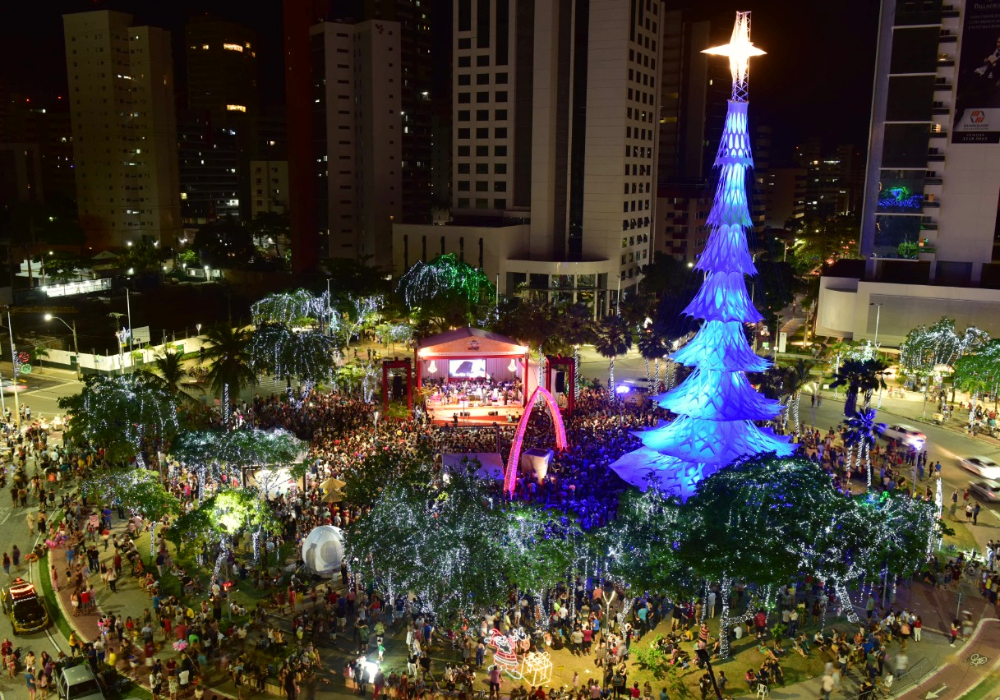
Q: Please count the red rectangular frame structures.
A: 2